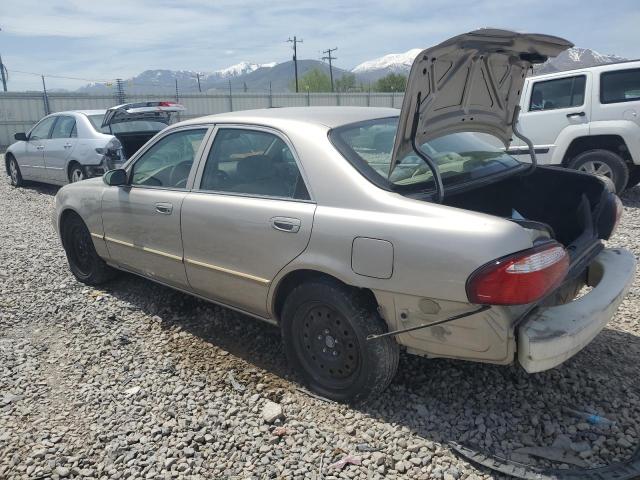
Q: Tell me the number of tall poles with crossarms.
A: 2